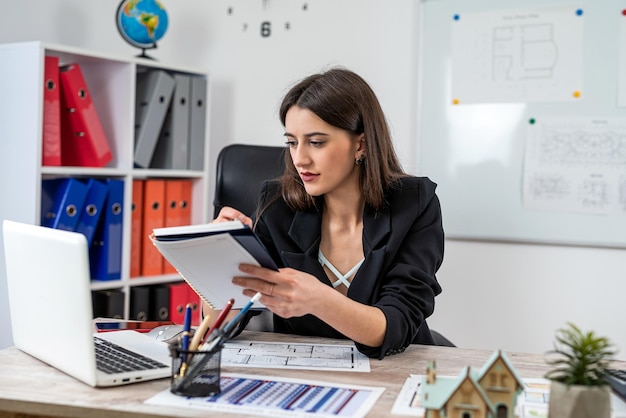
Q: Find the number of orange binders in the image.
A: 4